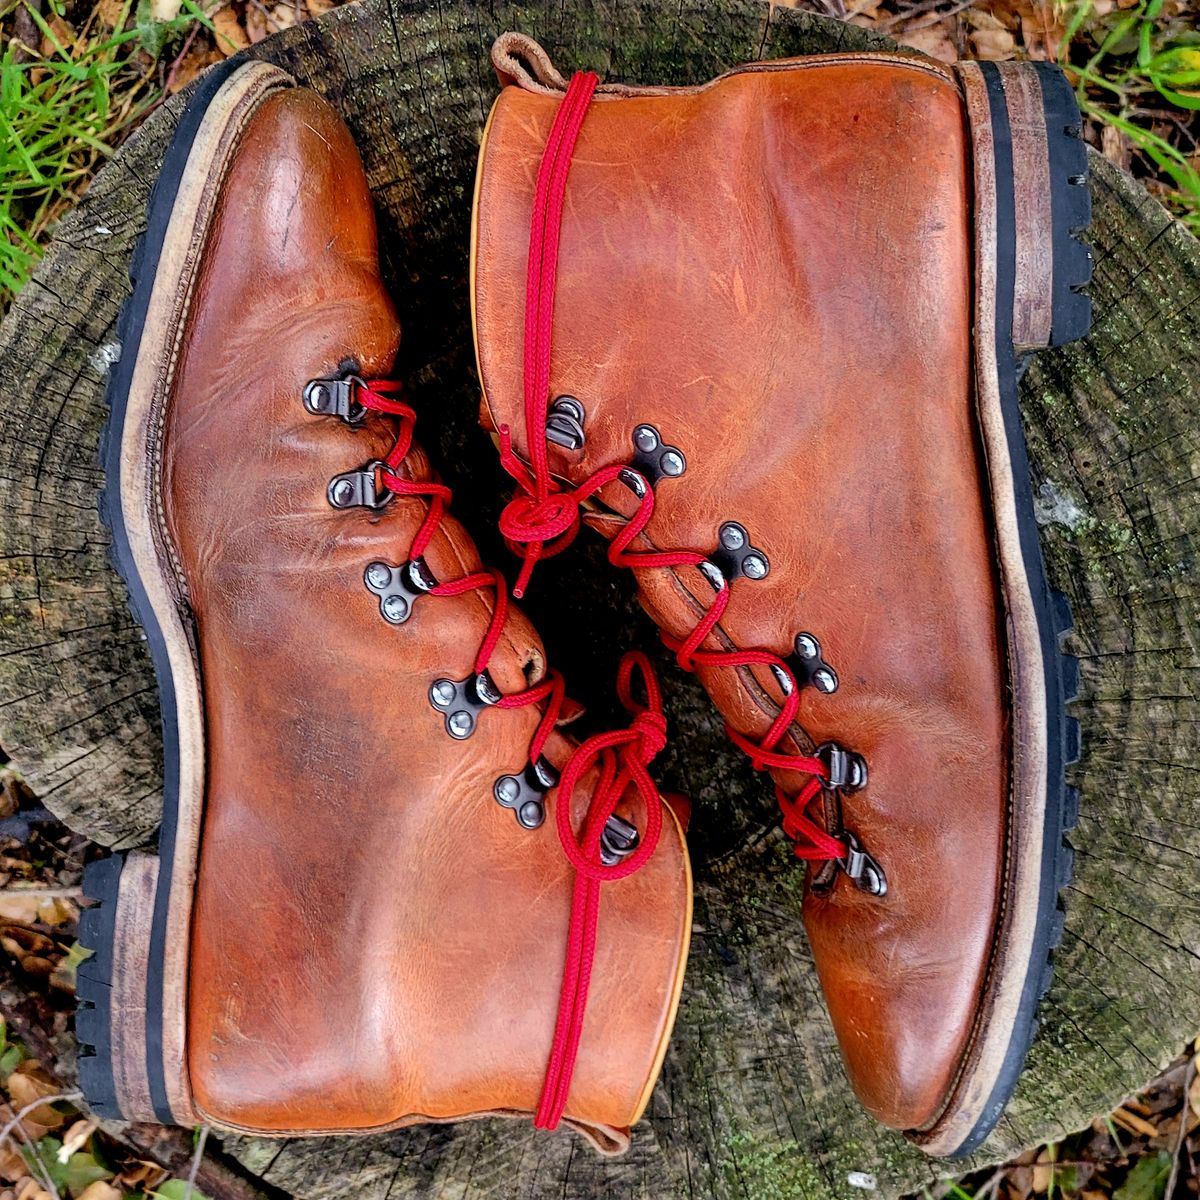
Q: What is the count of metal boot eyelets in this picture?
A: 12